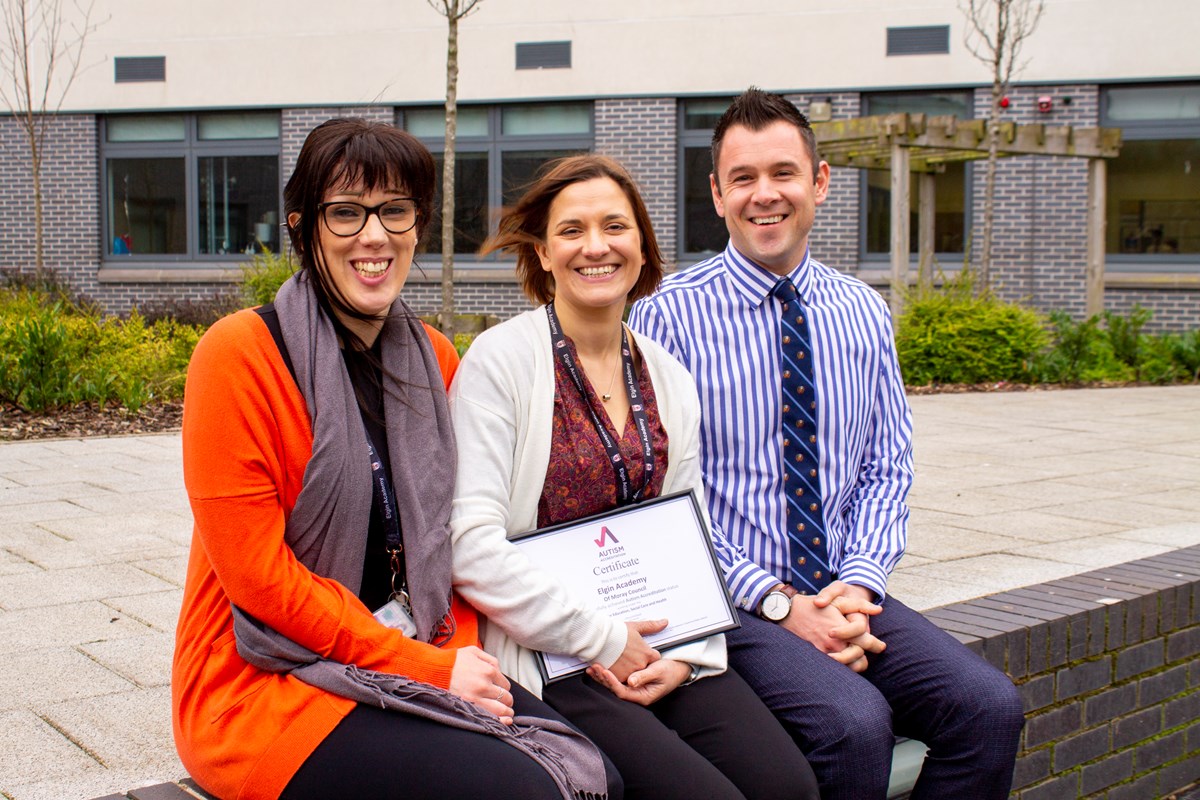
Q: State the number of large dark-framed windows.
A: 5